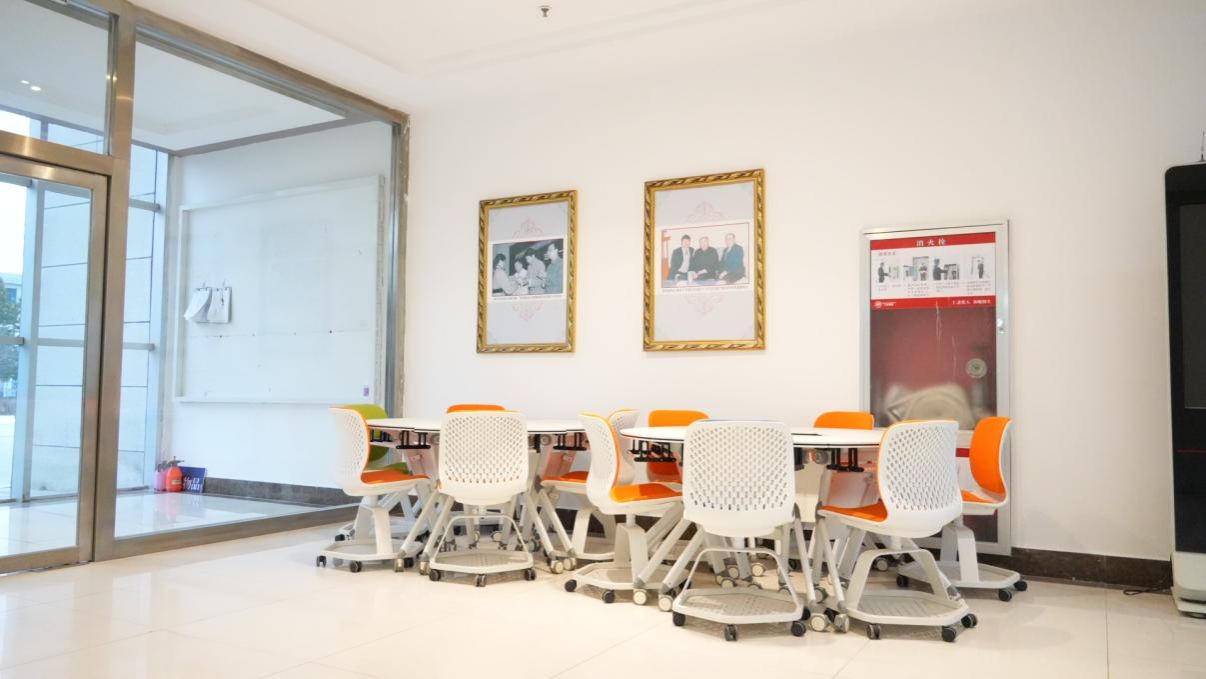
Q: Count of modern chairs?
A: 11